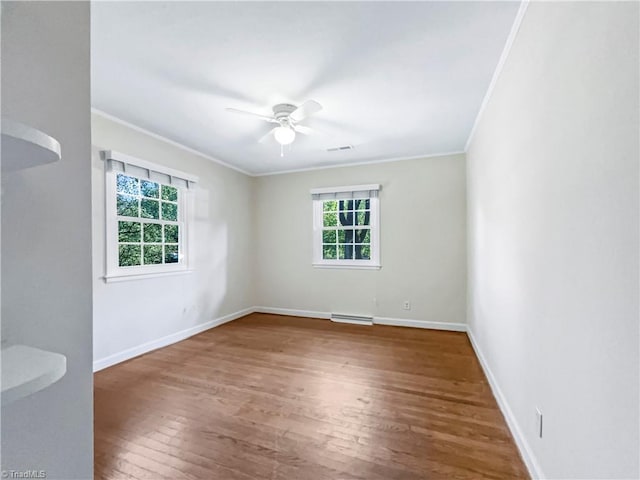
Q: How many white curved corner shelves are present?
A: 2